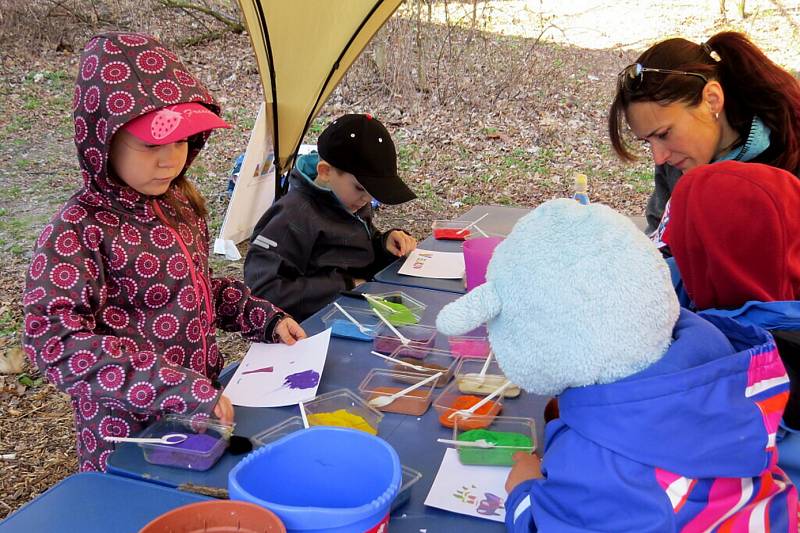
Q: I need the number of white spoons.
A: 12